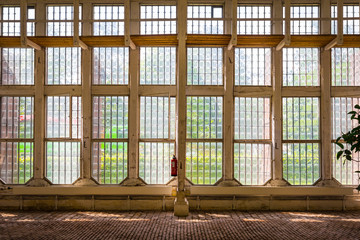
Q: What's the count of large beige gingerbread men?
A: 0